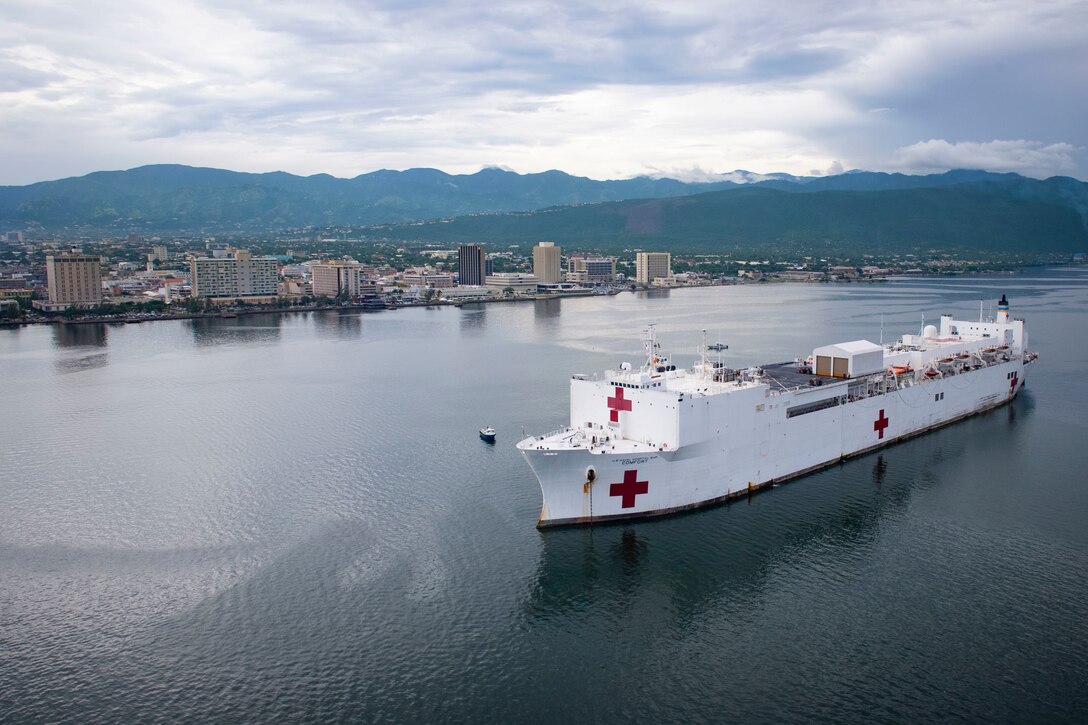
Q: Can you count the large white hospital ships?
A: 1